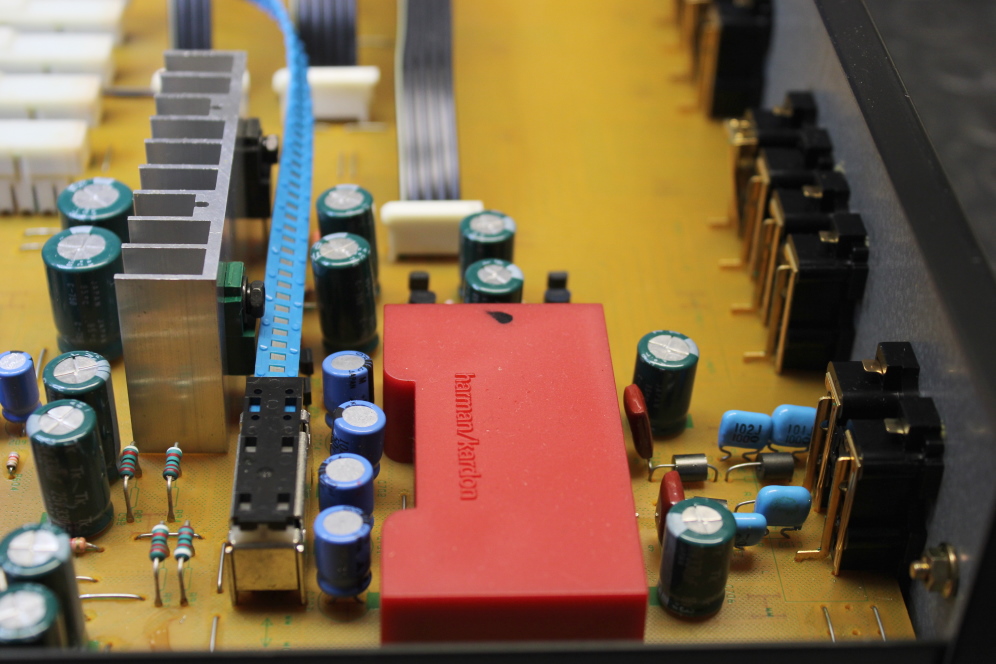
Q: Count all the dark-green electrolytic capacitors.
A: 12